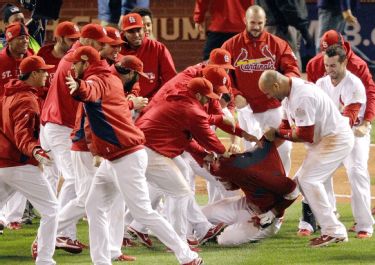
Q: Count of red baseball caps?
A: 12